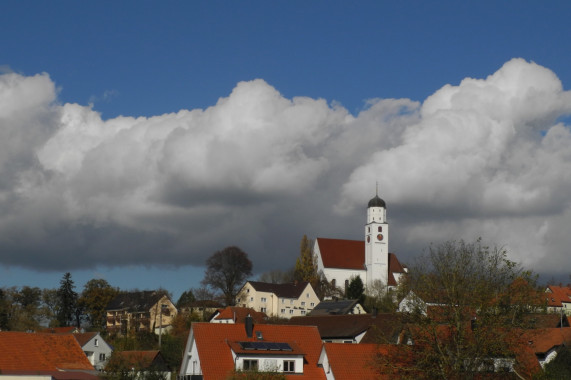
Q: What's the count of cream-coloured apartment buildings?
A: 2